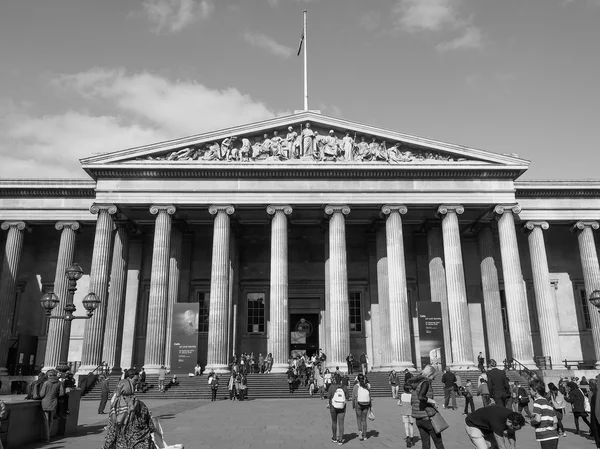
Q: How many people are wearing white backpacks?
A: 2